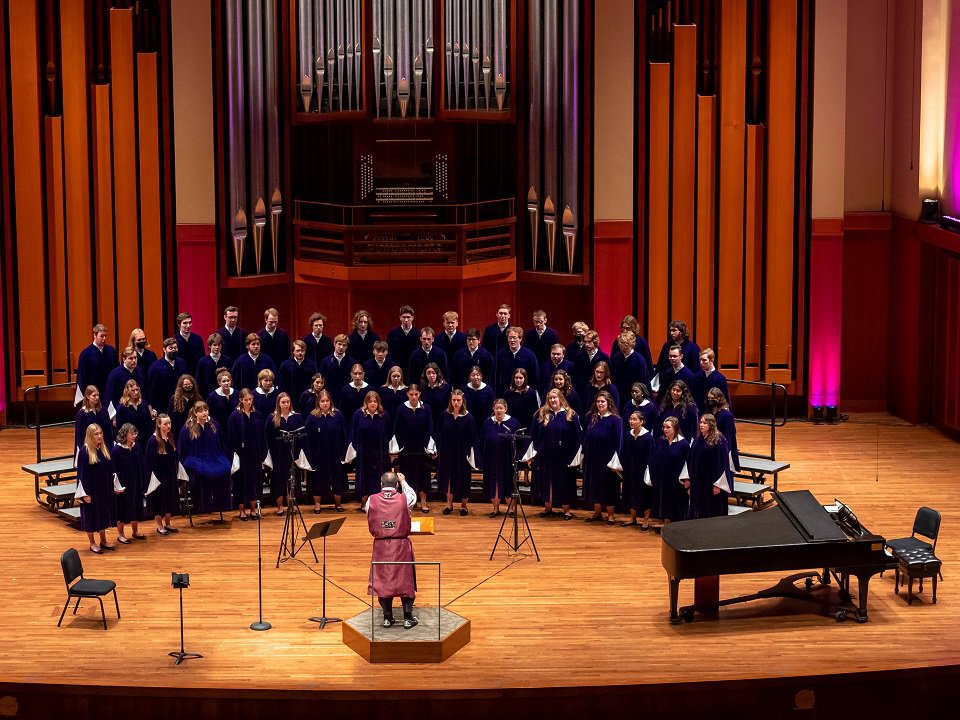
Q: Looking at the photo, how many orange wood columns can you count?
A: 12